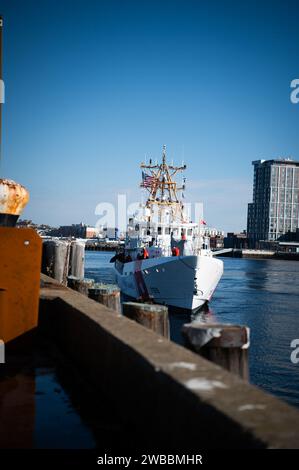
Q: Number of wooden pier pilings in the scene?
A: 6